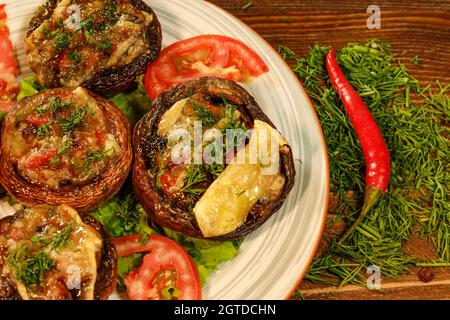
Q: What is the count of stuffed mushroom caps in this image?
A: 4